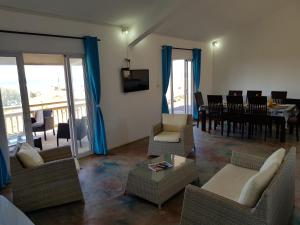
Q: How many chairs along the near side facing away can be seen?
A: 3